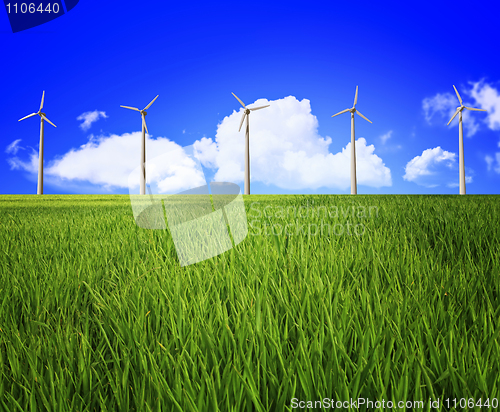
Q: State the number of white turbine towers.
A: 5